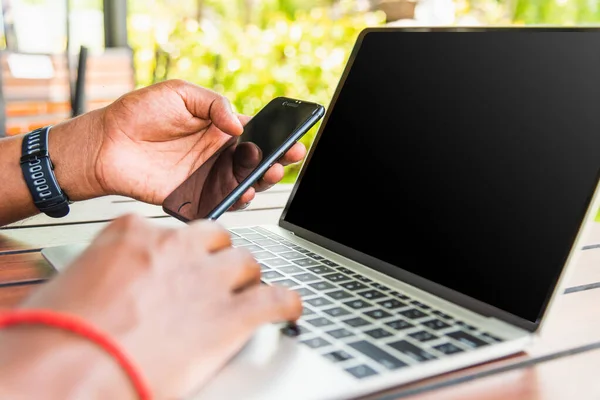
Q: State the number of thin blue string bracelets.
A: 0